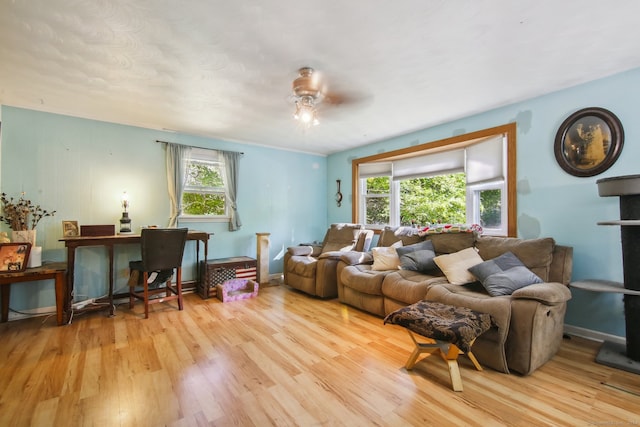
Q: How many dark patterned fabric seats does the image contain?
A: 1